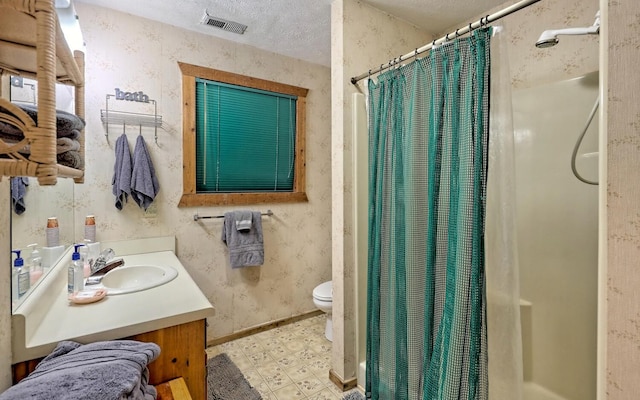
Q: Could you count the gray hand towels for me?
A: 3